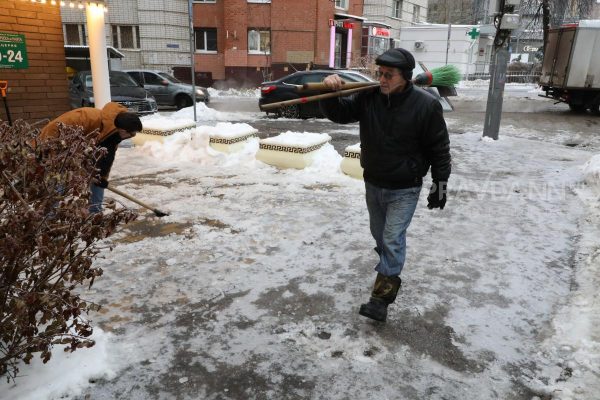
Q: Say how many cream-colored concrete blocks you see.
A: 4